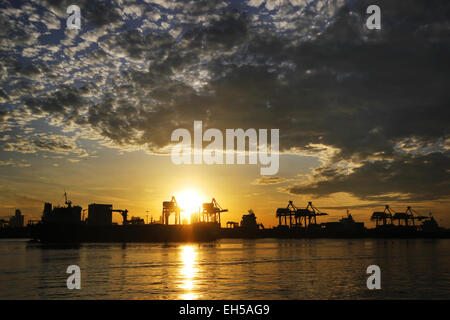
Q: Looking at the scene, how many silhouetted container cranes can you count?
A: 6